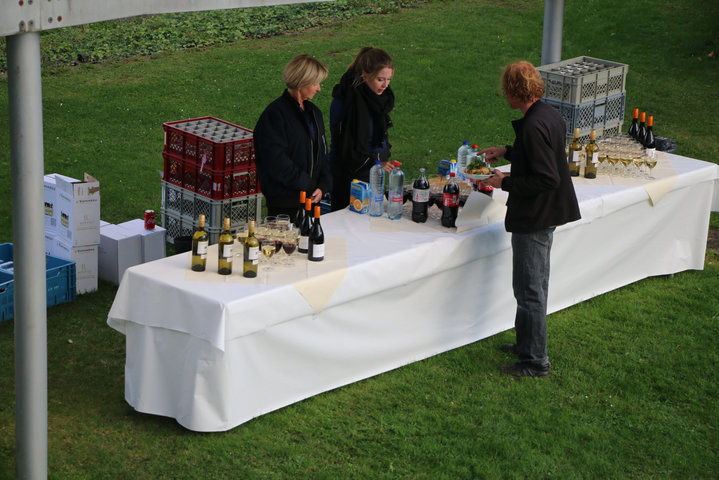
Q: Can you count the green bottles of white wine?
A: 5